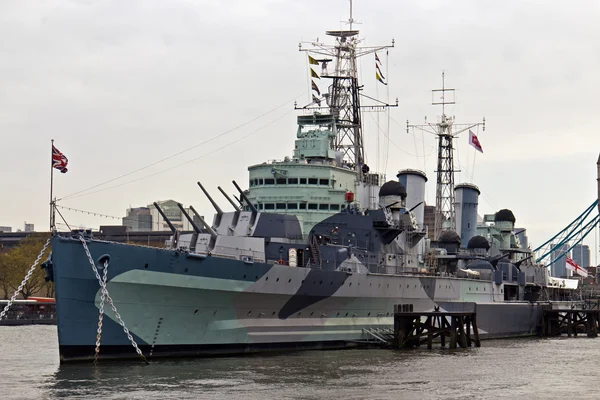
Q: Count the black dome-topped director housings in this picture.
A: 4